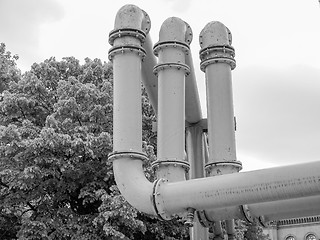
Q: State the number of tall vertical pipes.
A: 3